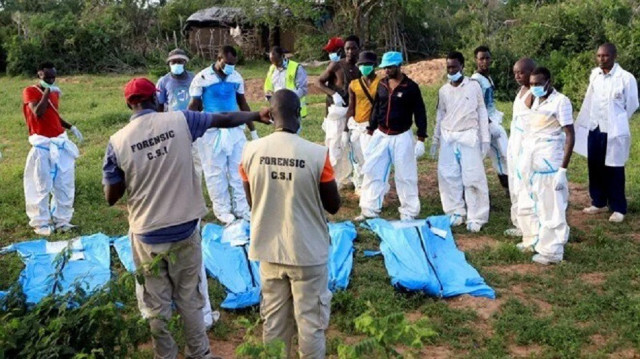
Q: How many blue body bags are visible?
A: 5